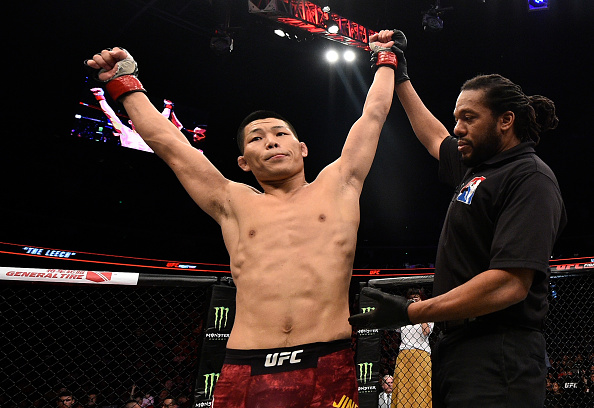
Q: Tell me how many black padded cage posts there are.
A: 2